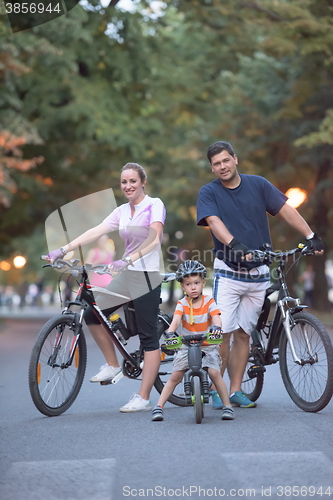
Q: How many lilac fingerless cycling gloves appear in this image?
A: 2